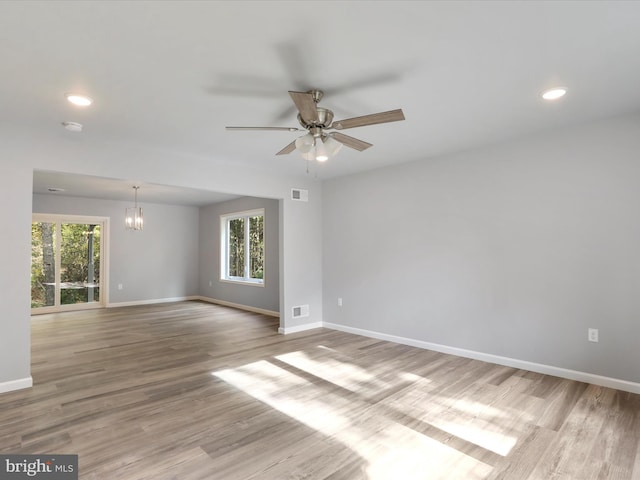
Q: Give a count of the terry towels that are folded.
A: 0